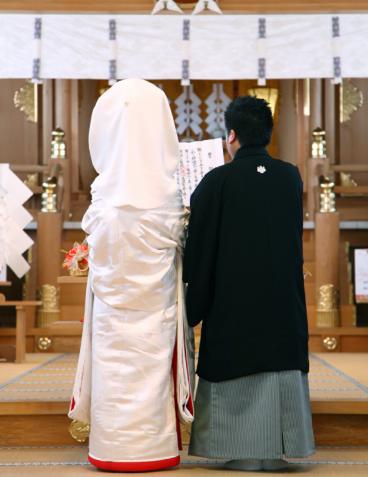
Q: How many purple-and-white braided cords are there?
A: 5